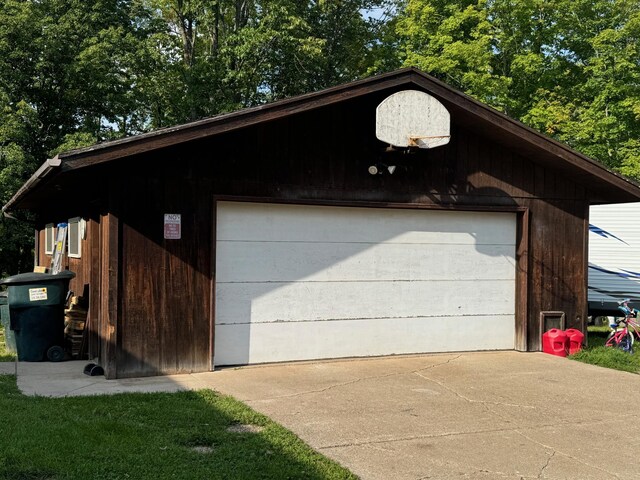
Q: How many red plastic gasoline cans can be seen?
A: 2